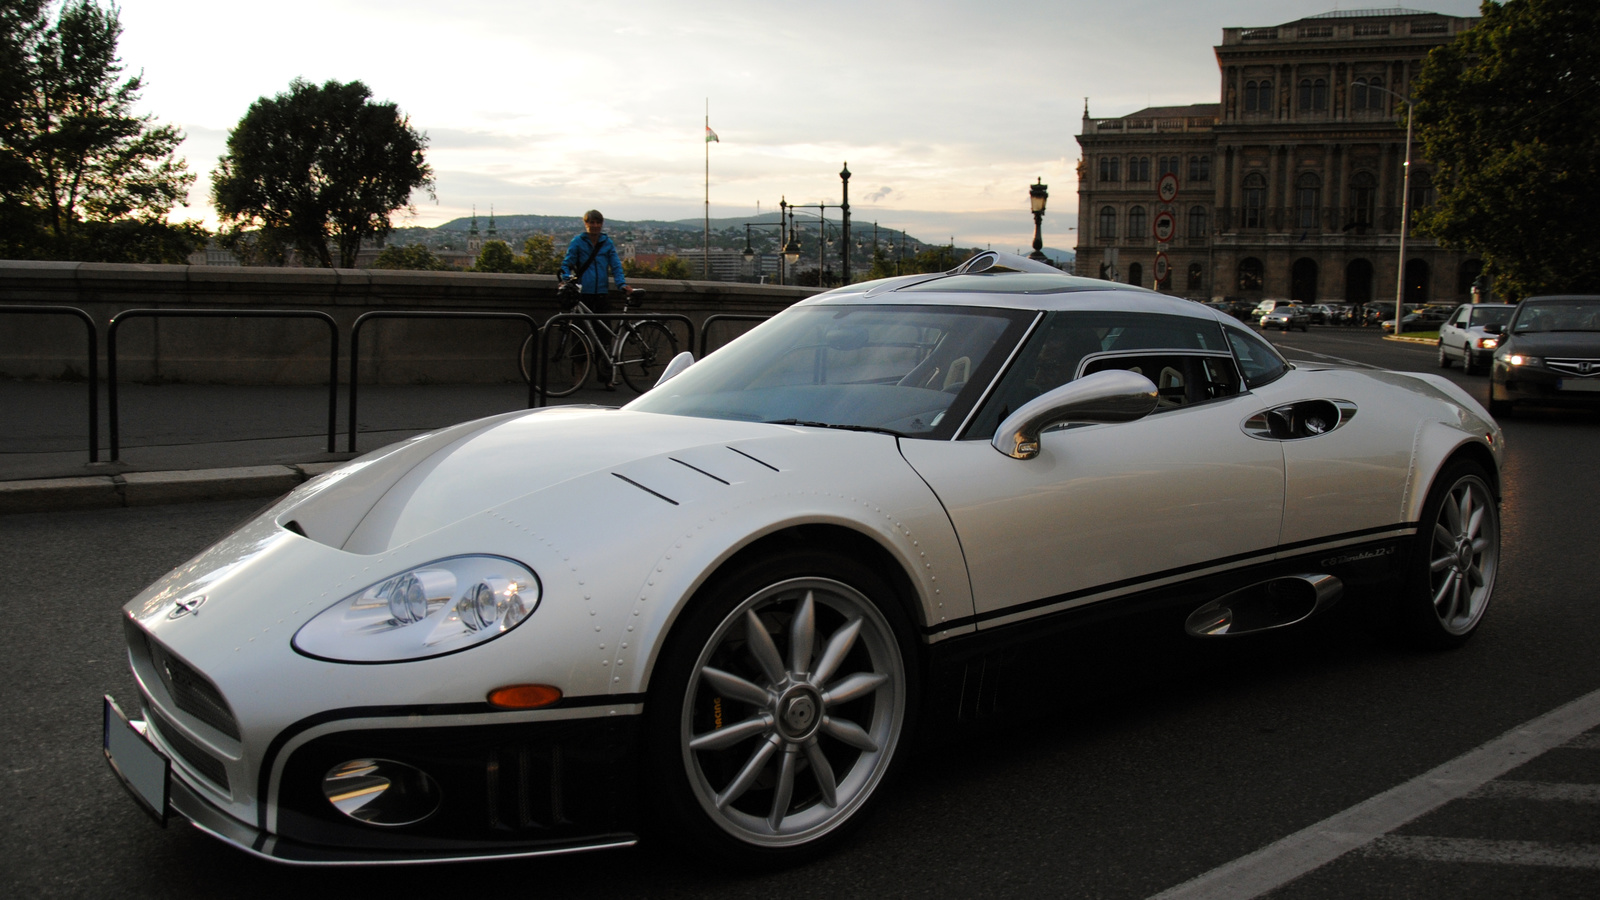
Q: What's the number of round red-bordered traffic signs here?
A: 3